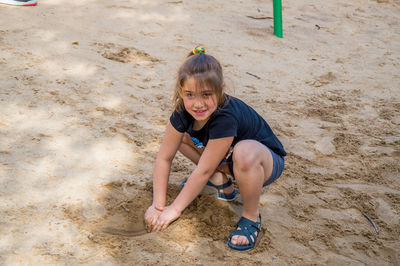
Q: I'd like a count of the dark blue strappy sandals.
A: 2